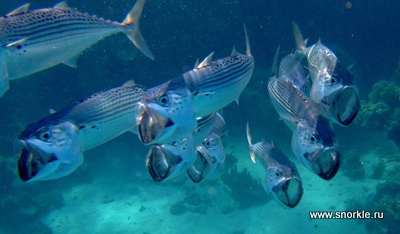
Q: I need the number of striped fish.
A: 9